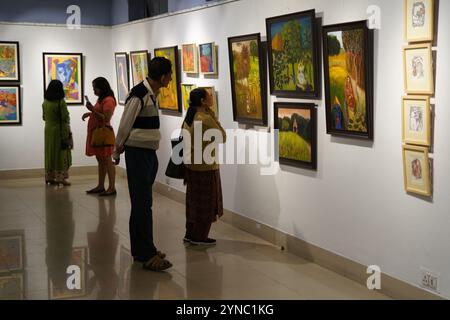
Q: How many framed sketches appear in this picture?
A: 4